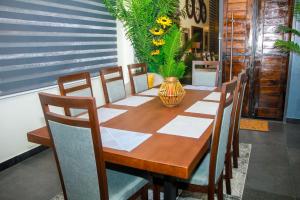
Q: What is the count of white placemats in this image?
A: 8